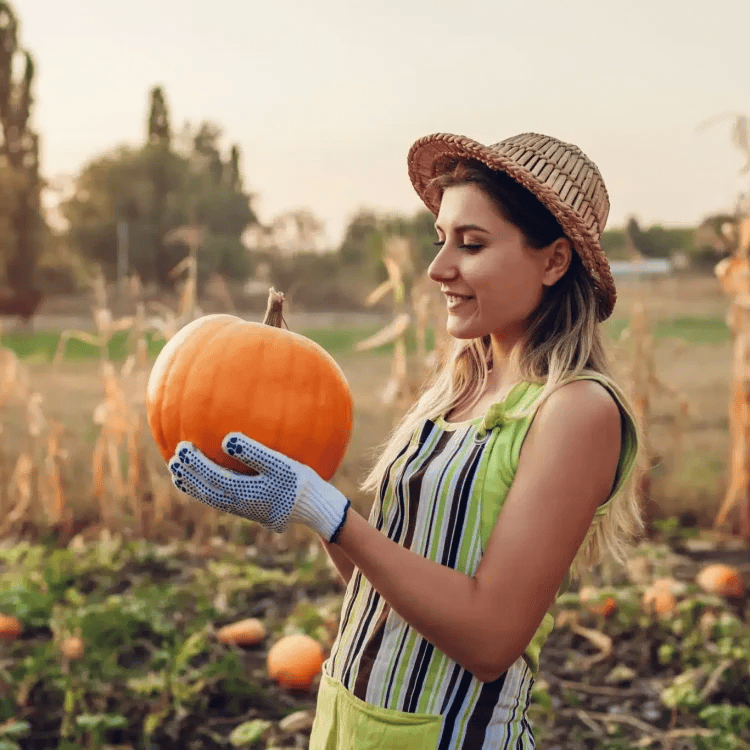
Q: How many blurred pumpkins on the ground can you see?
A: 7